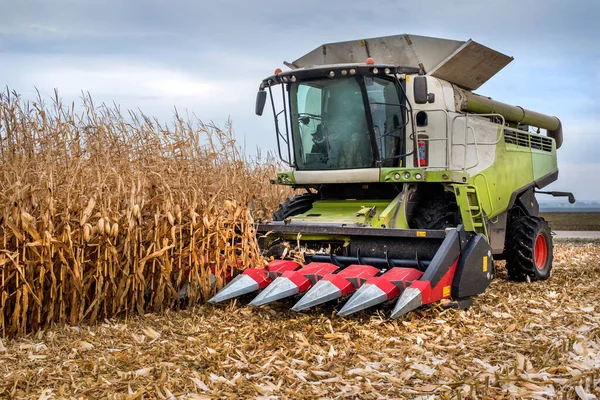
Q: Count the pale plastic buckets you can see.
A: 0